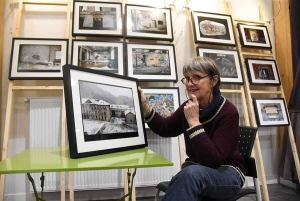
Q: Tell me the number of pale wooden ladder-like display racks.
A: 5